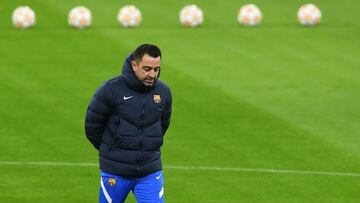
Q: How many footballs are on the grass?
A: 6